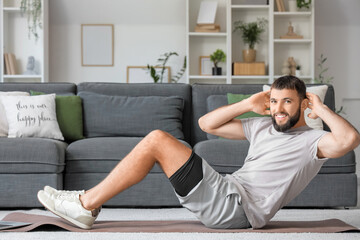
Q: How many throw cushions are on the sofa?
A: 5